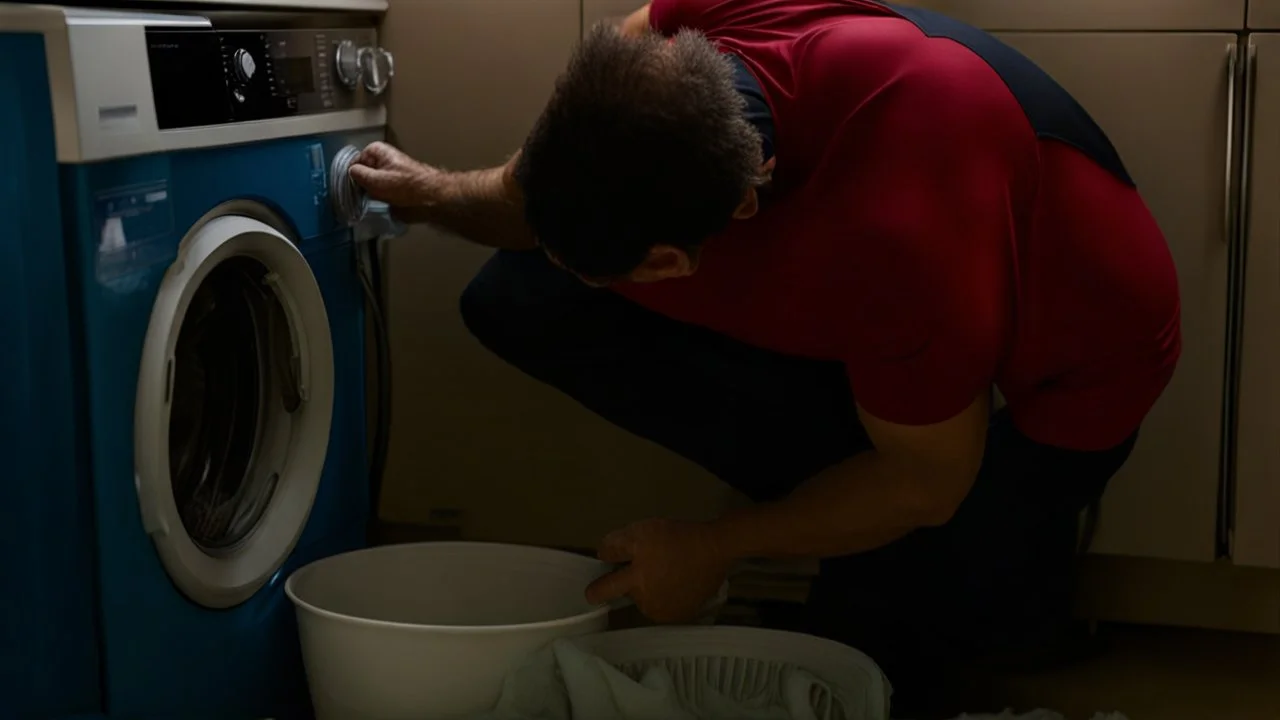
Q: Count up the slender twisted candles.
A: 0